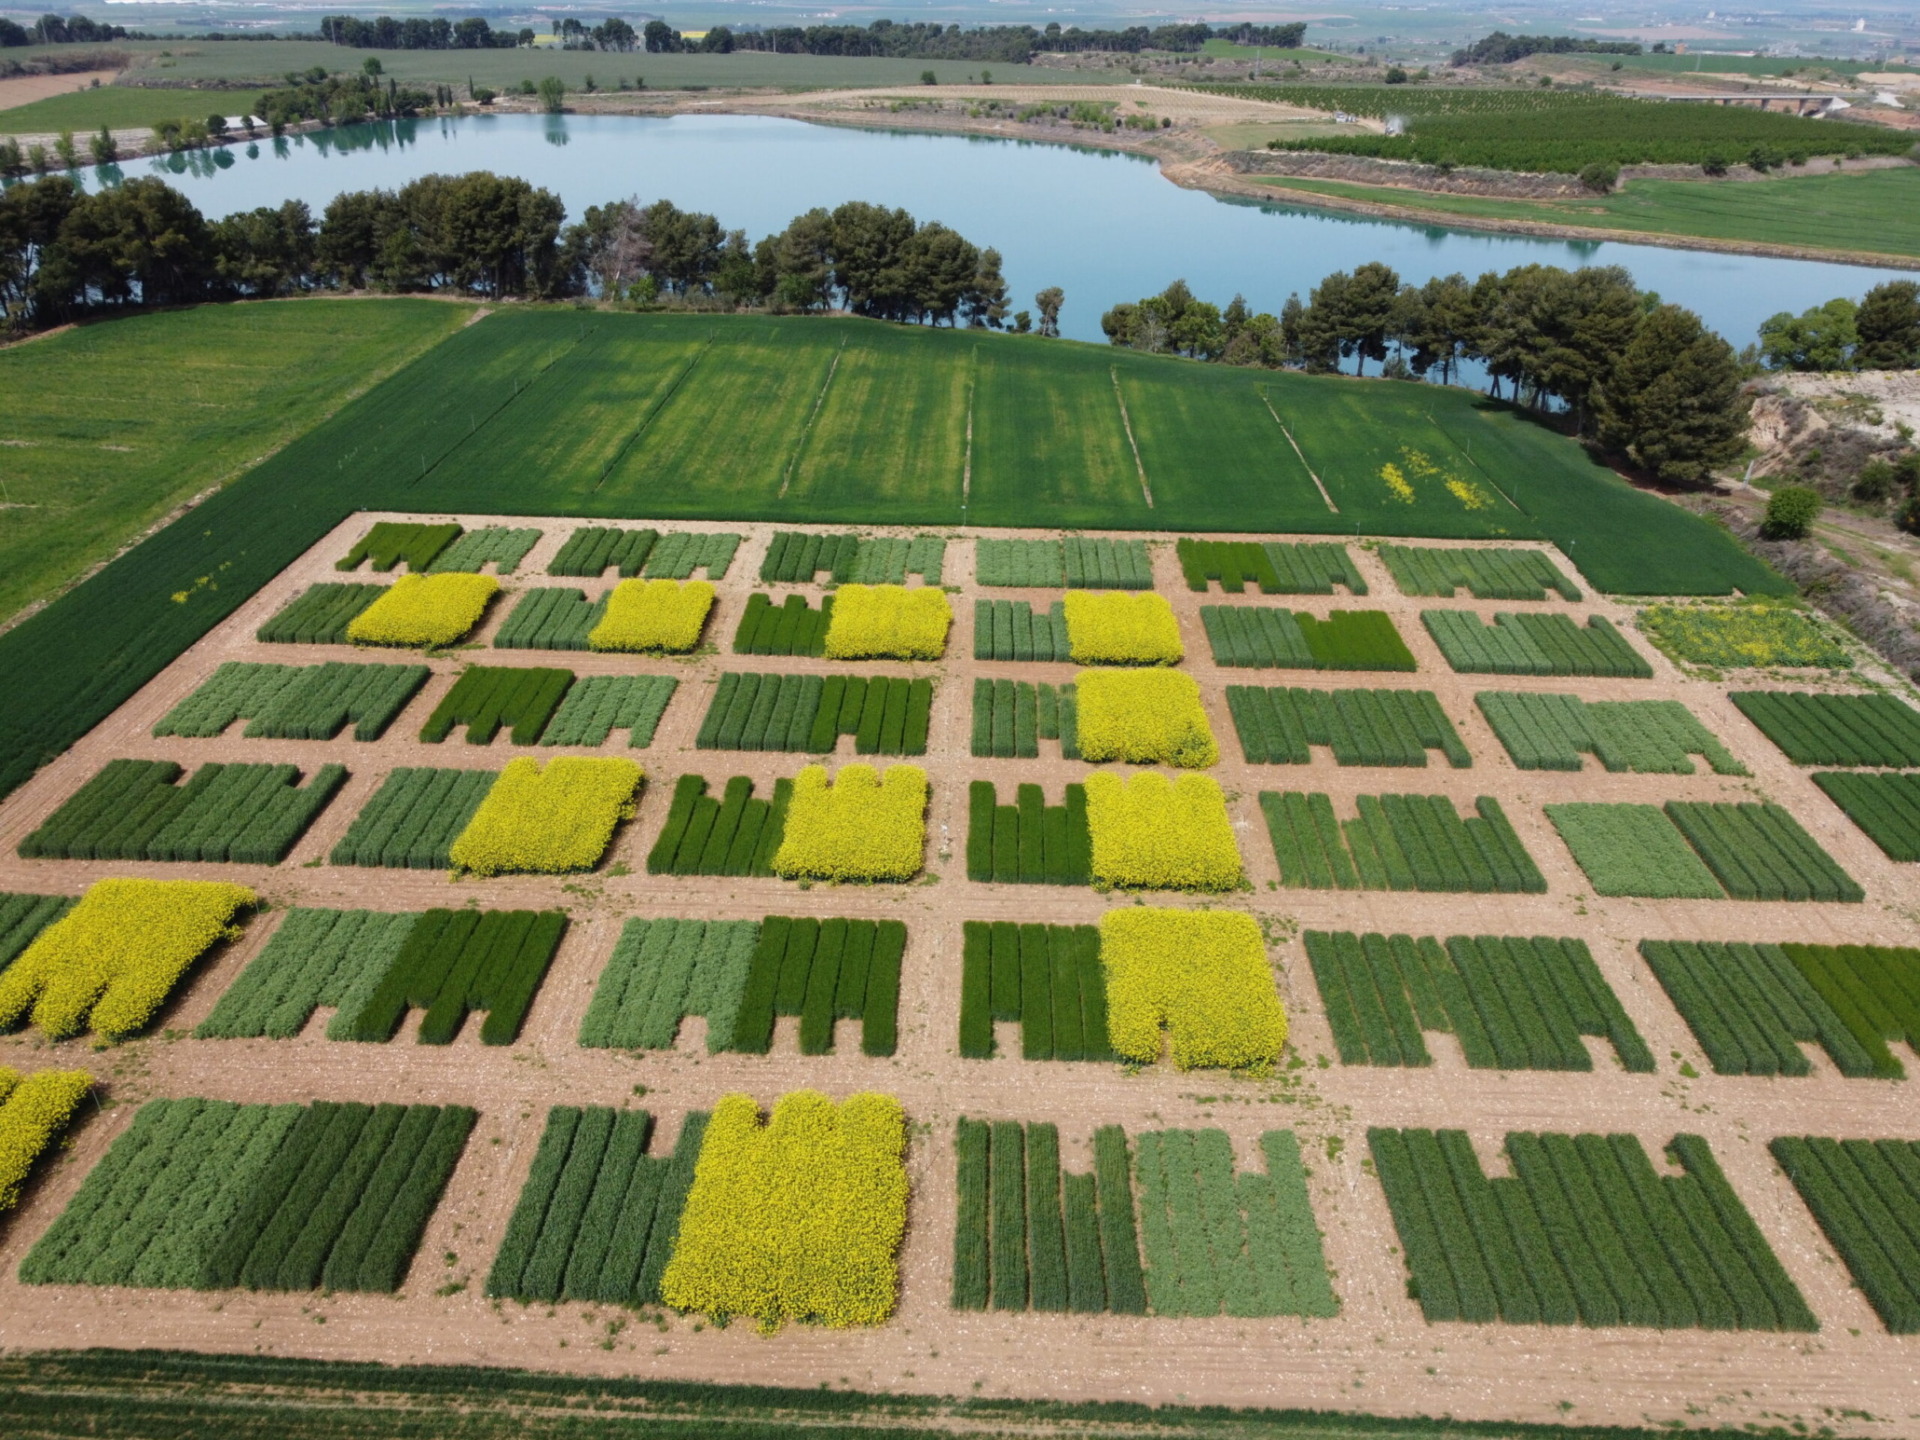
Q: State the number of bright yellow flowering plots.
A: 12